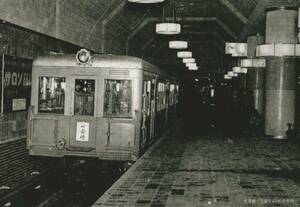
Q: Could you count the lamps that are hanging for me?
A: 7